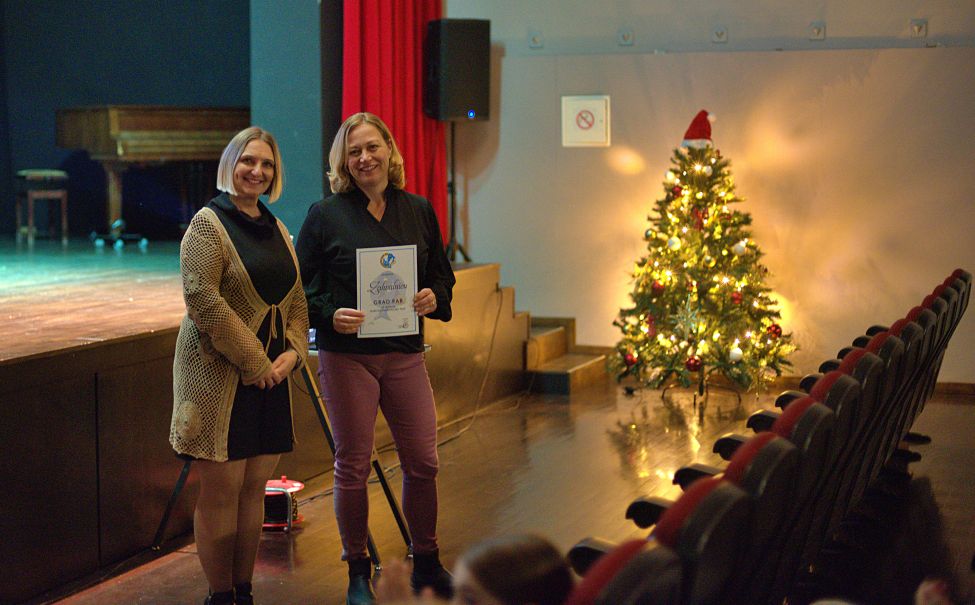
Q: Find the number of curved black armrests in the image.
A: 11